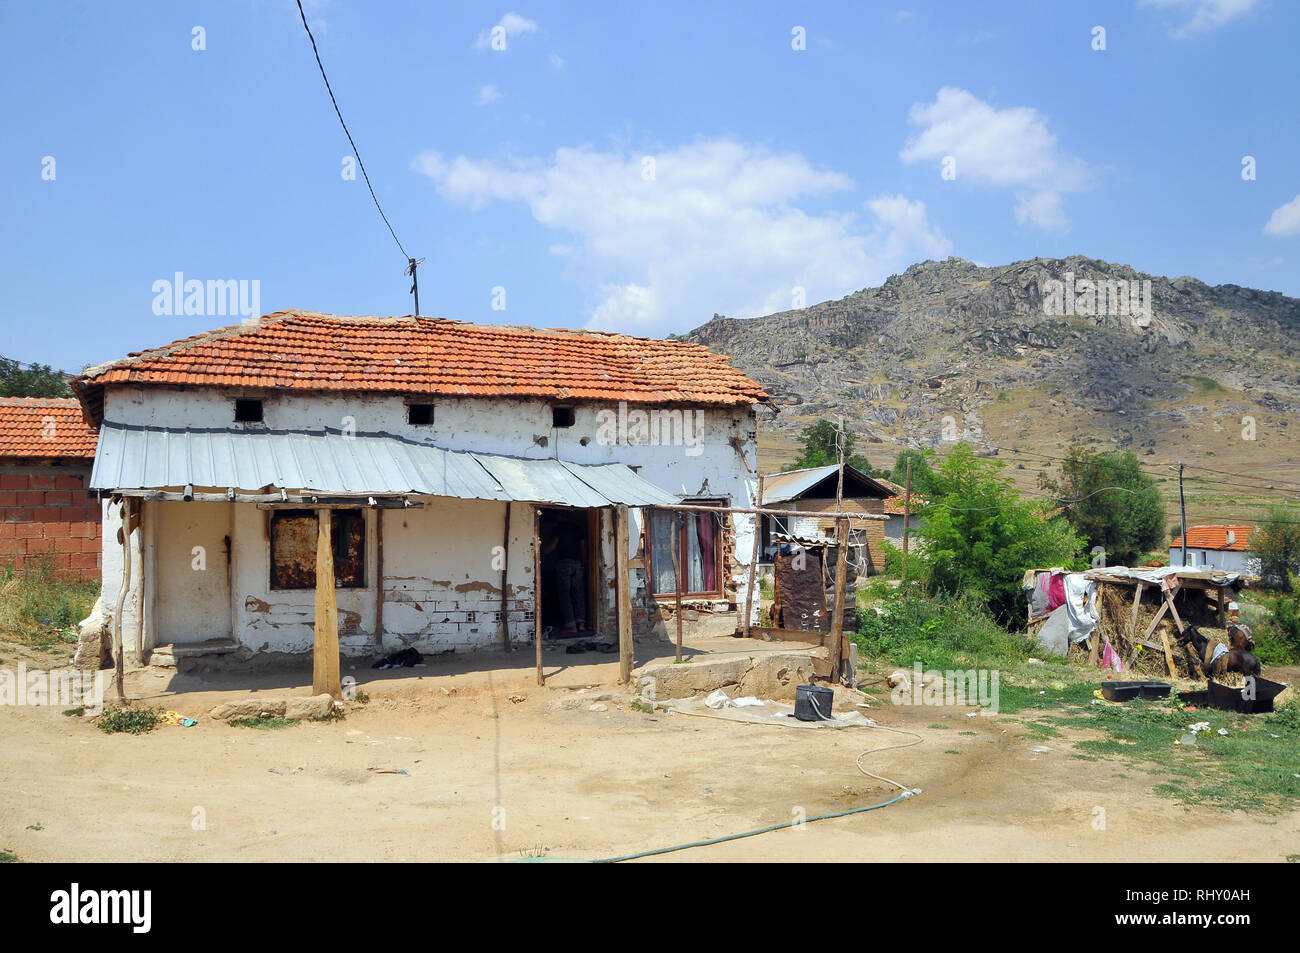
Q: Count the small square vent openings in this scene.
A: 3